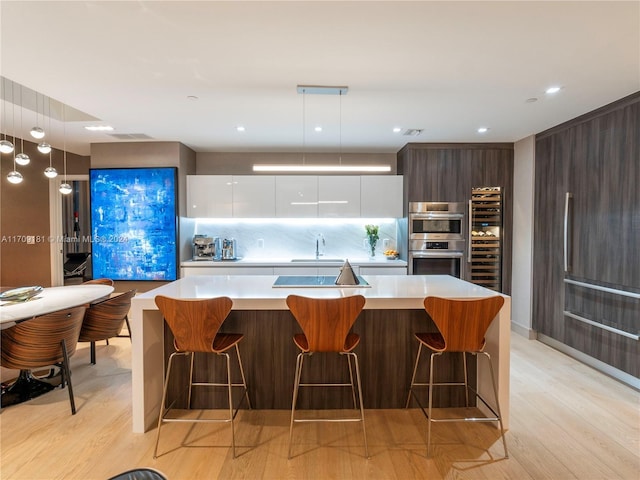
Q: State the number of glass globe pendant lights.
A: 7